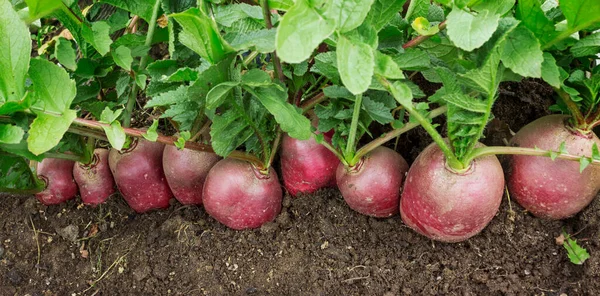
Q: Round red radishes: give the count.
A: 9